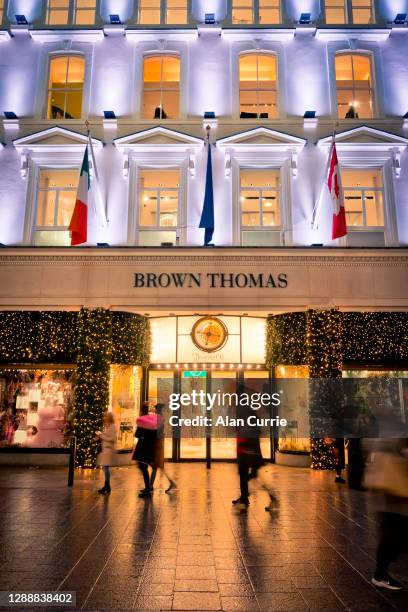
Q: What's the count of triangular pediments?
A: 4